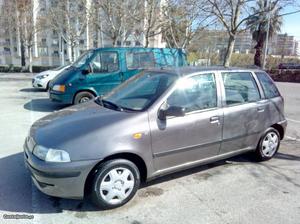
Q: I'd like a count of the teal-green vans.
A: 1